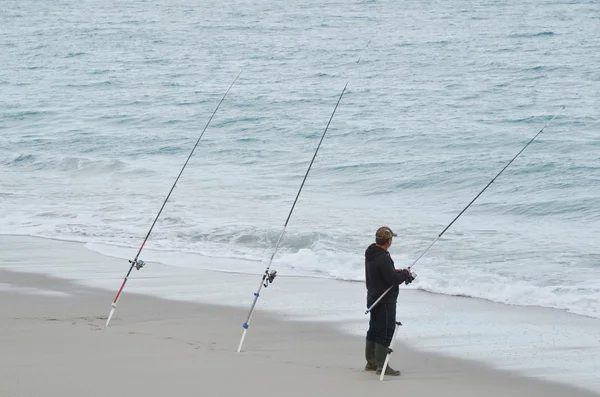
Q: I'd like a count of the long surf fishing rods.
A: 3